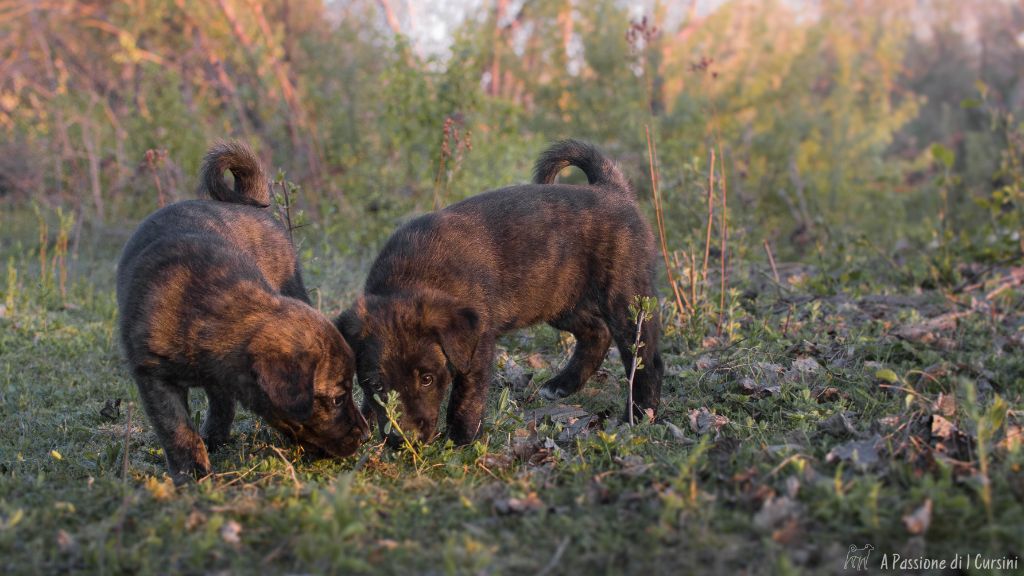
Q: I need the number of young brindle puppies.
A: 2